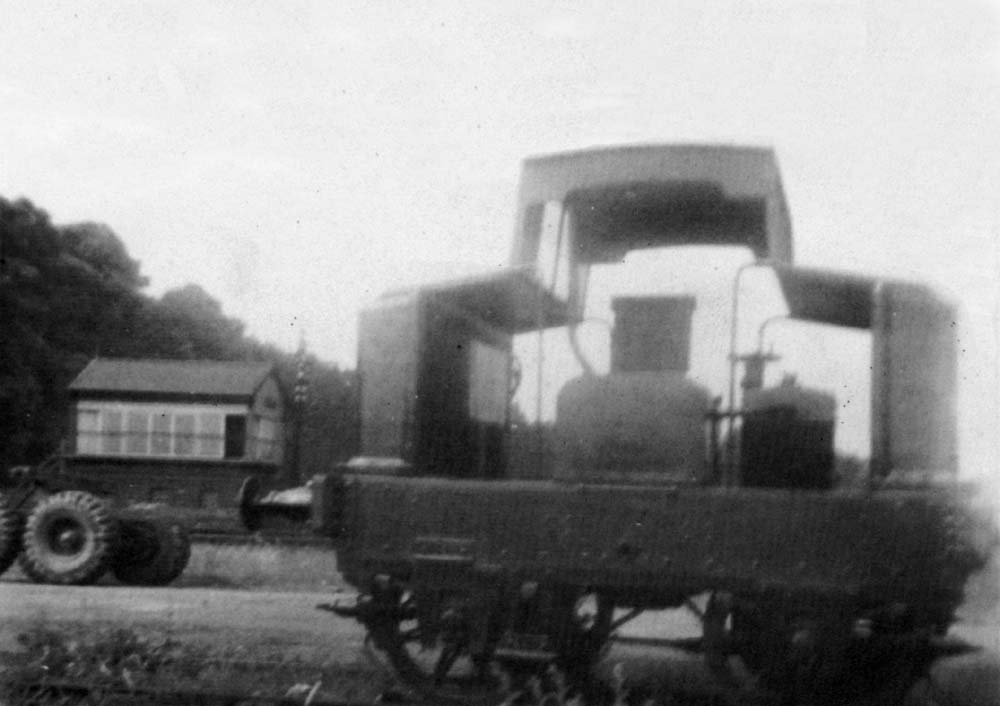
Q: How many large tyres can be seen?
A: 3